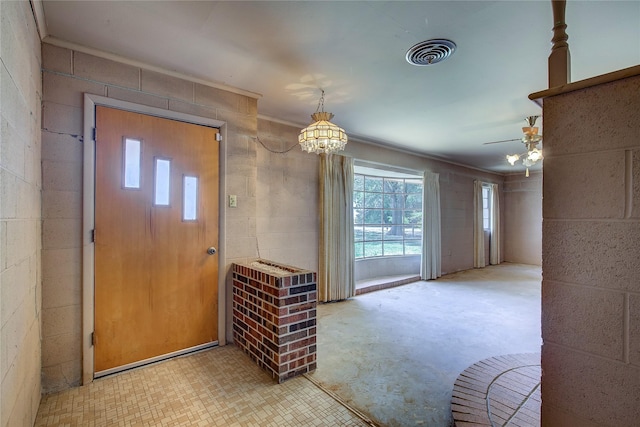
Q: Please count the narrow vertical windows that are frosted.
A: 3